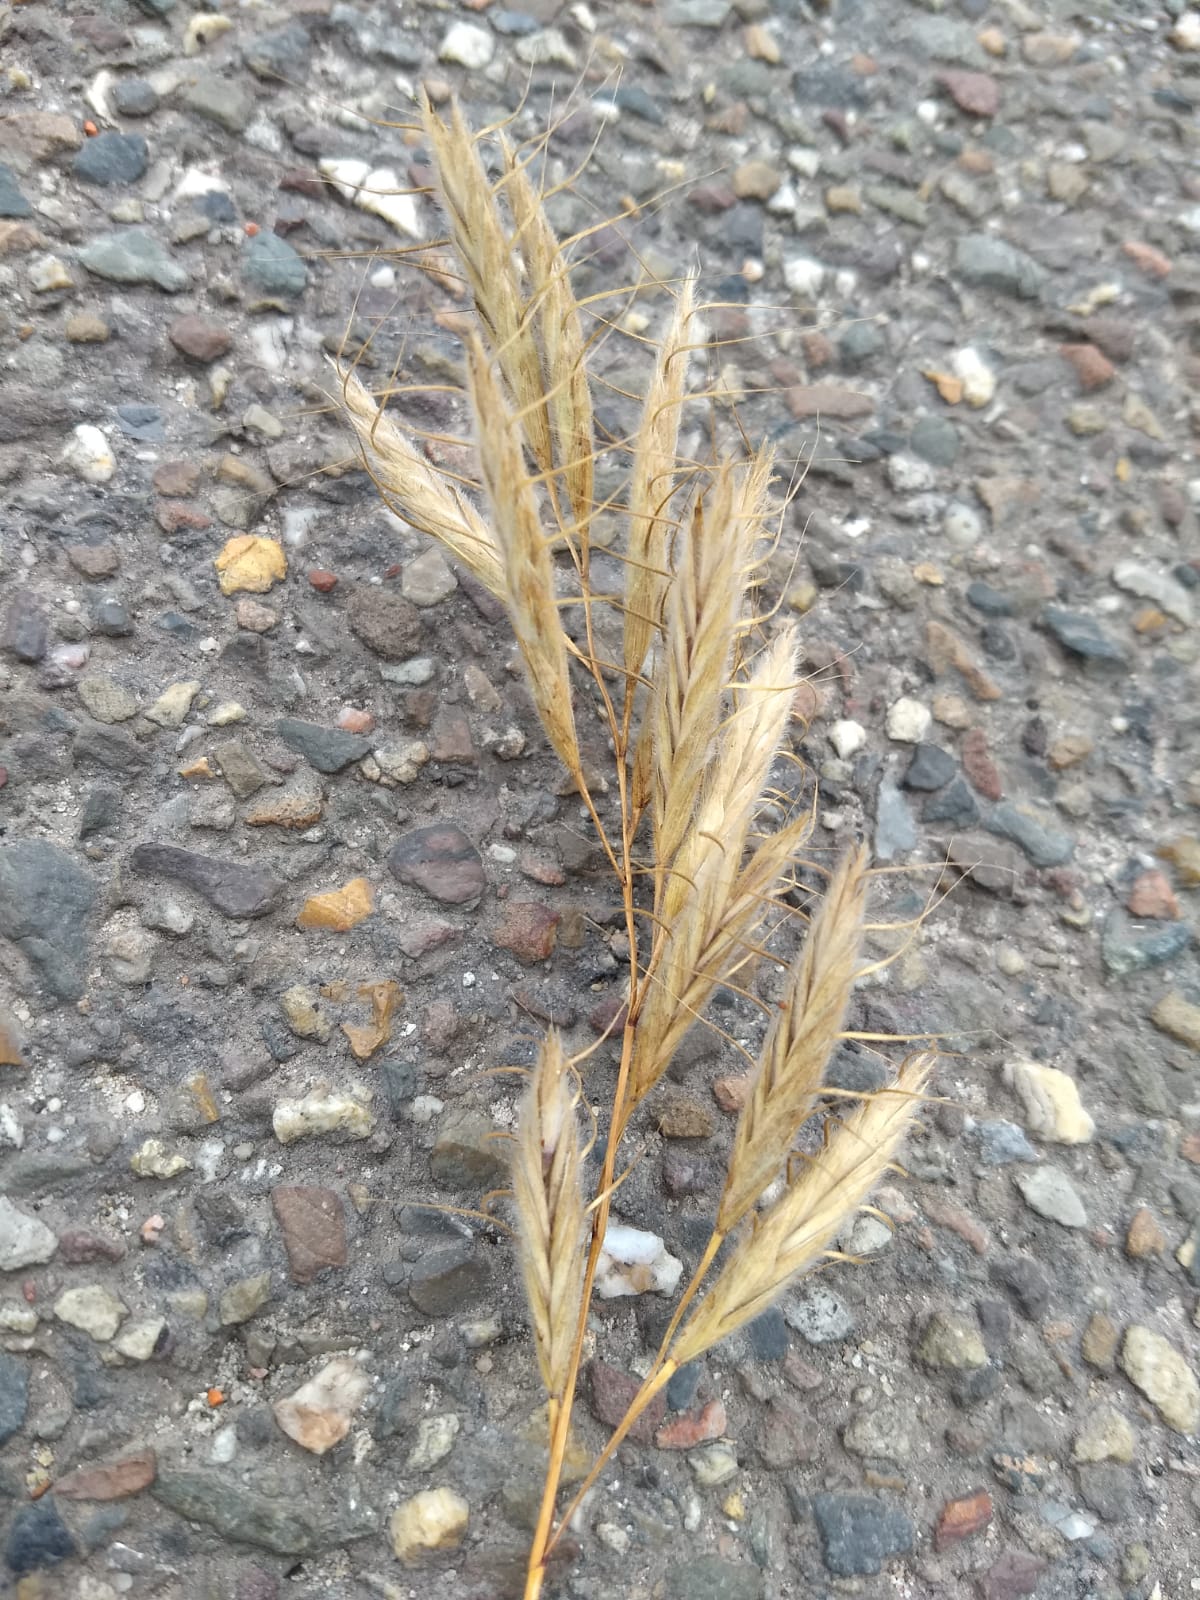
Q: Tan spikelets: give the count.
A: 12